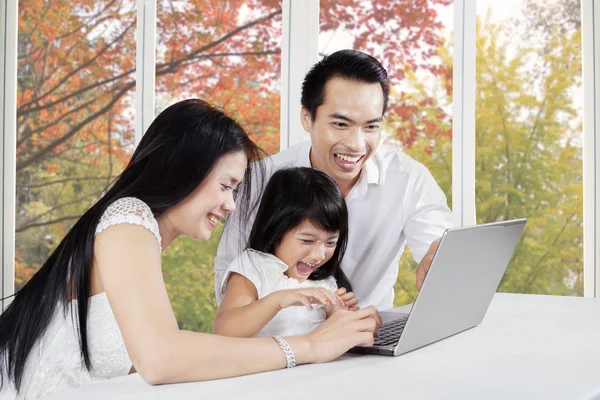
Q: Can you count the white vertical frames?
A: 5